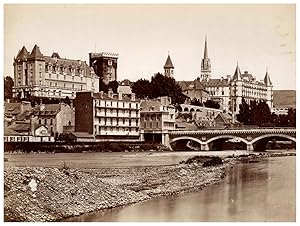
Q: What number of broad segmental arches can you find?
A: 3